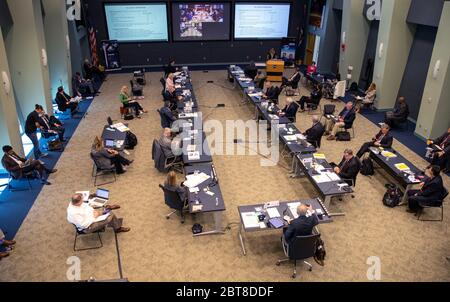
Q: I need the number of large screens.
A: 3